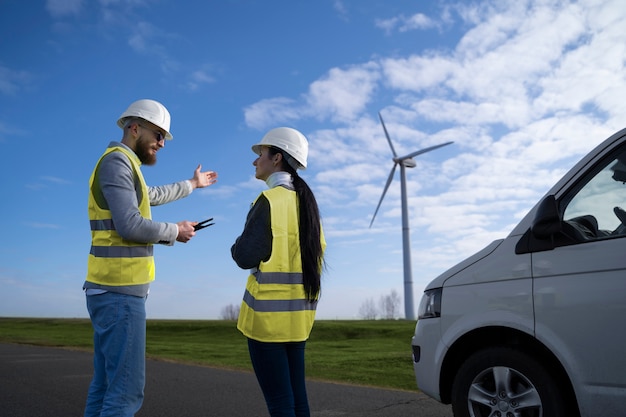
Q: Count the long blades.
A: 3